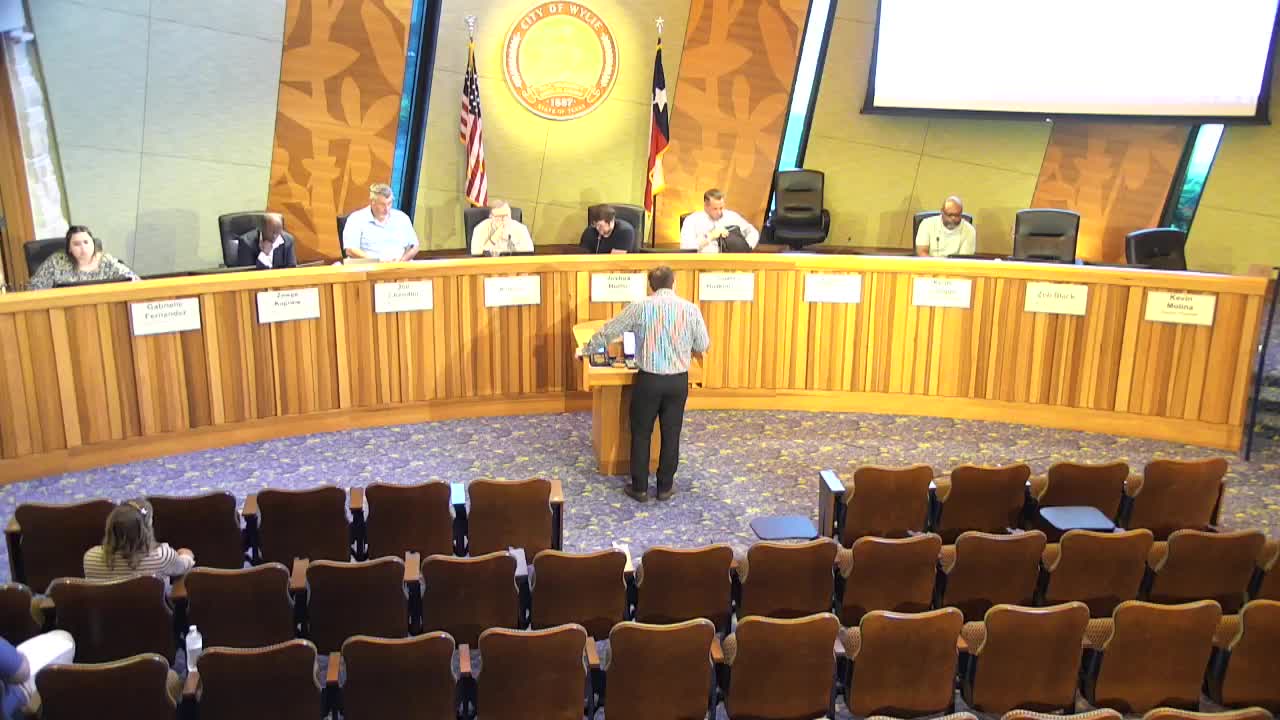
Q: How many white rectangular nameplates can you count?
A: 10